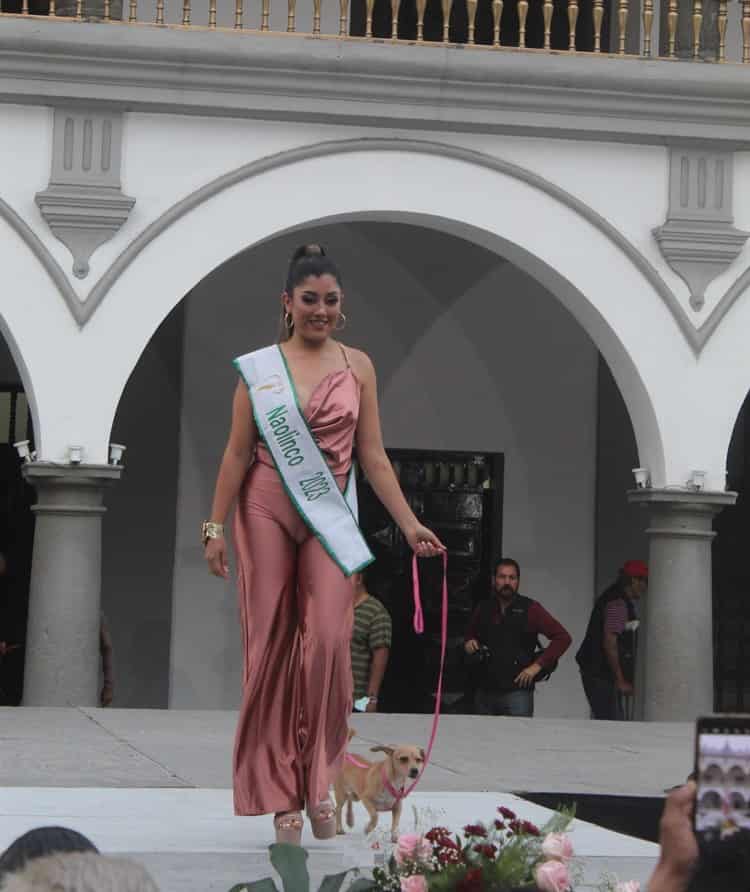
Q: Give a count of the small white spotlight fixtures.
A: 5